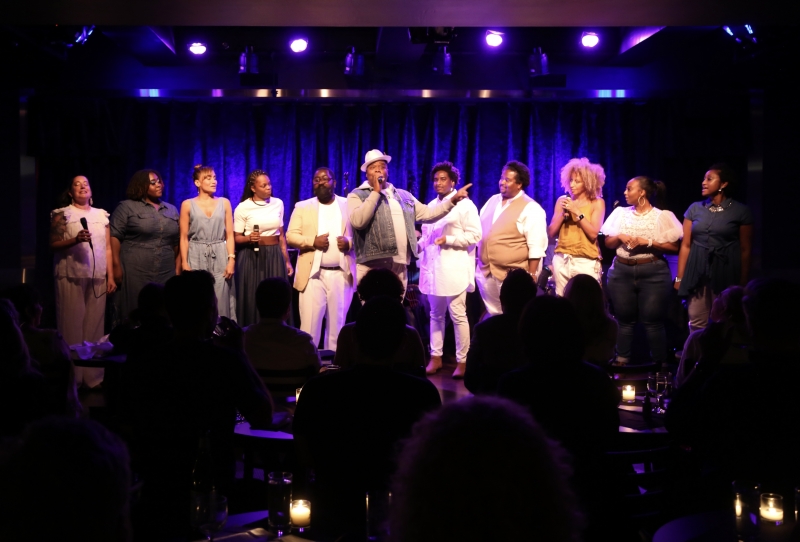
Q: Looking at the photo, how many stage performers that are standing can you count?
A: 11